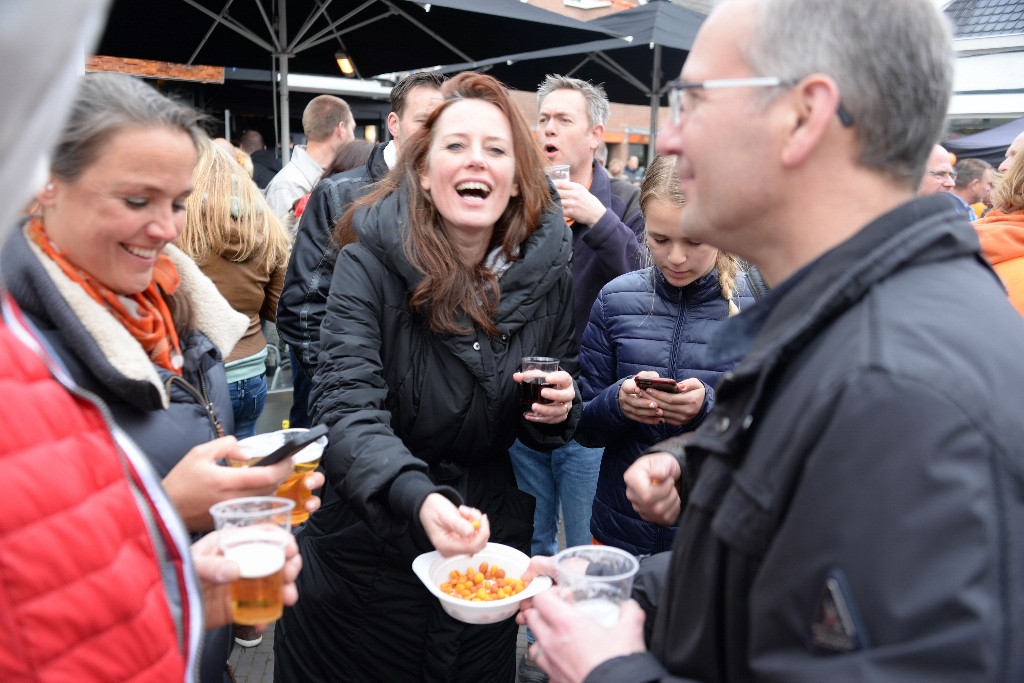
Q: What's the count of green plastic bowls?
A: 0